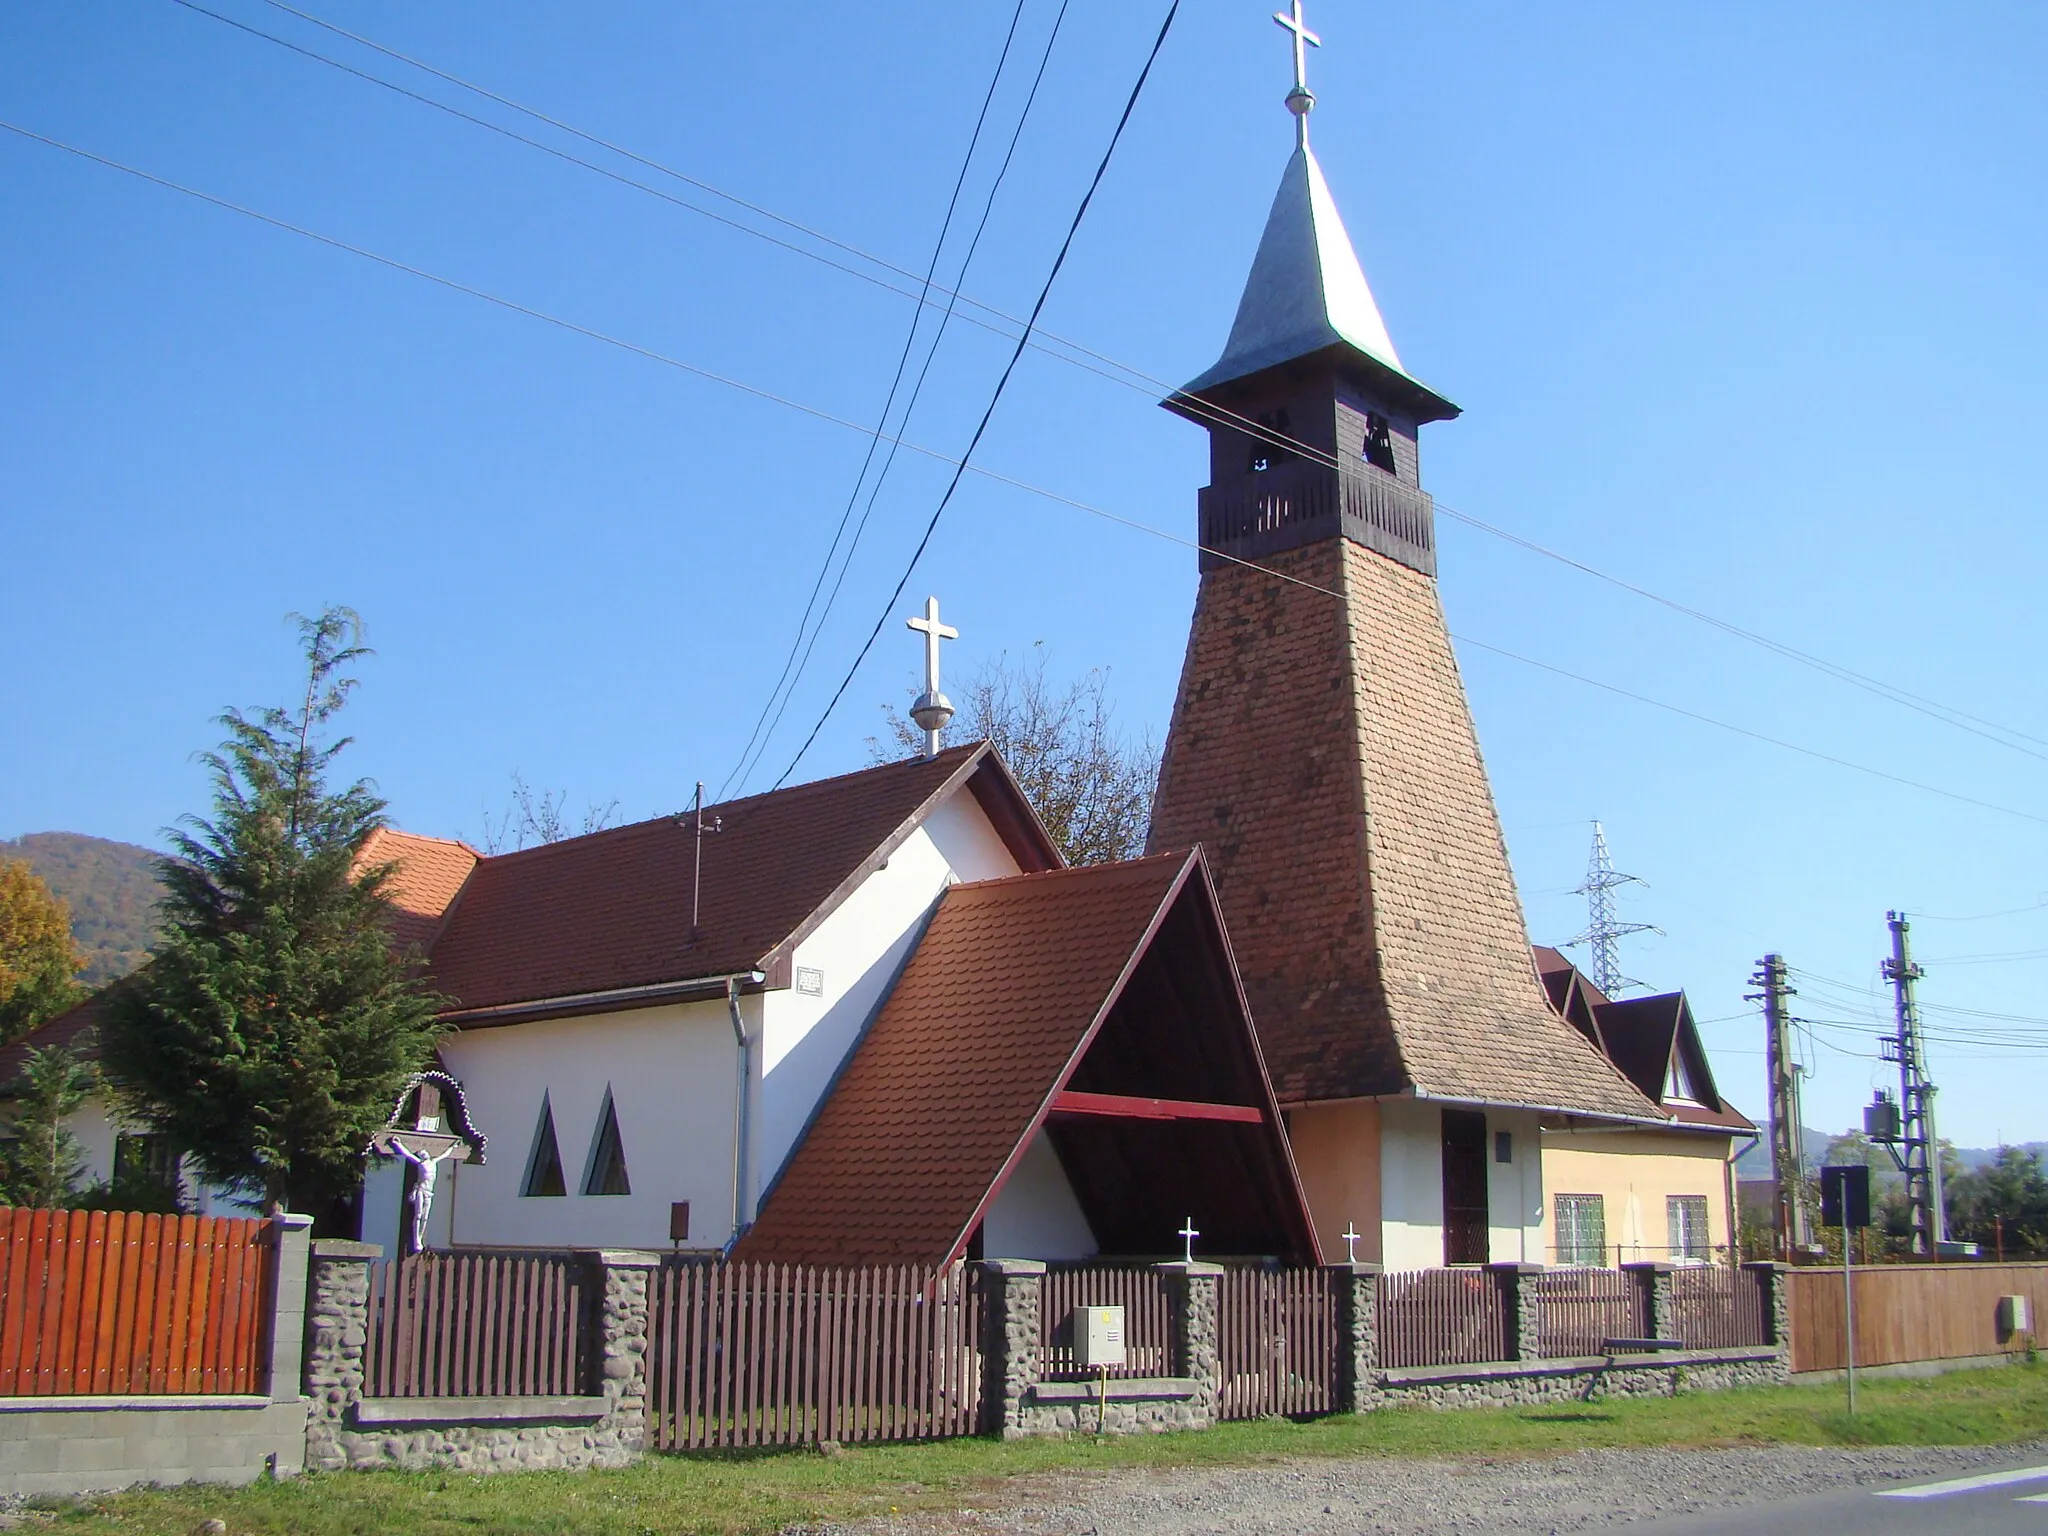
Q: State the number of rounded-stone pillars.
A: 8